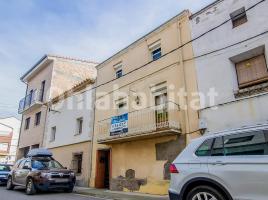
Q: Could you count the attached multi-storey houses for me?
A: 4